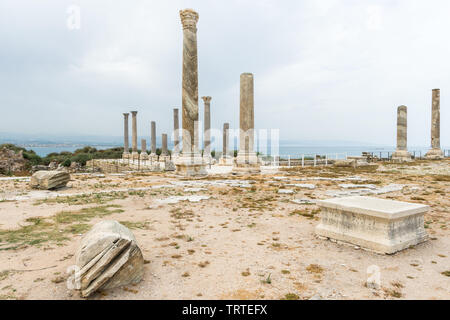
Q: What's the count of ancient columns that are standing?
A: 12